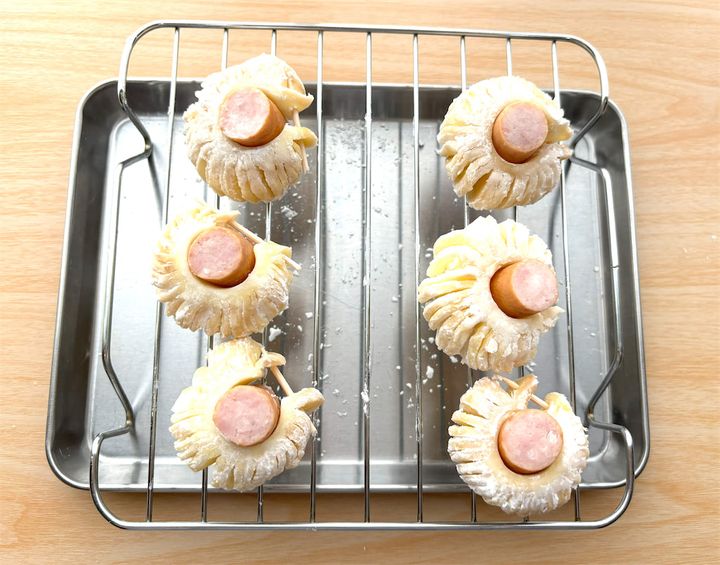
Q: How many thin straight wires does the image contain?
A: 9